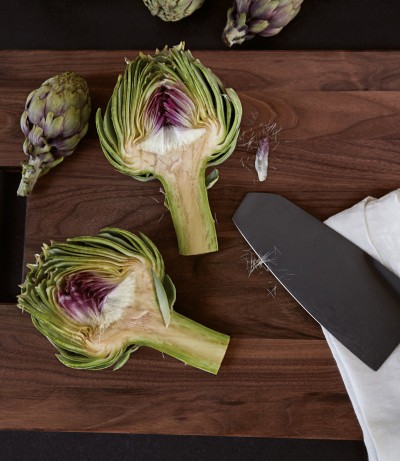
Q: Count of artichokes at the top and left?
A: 3